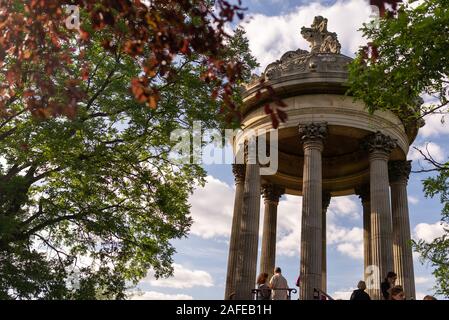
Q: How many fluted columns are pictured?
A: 8